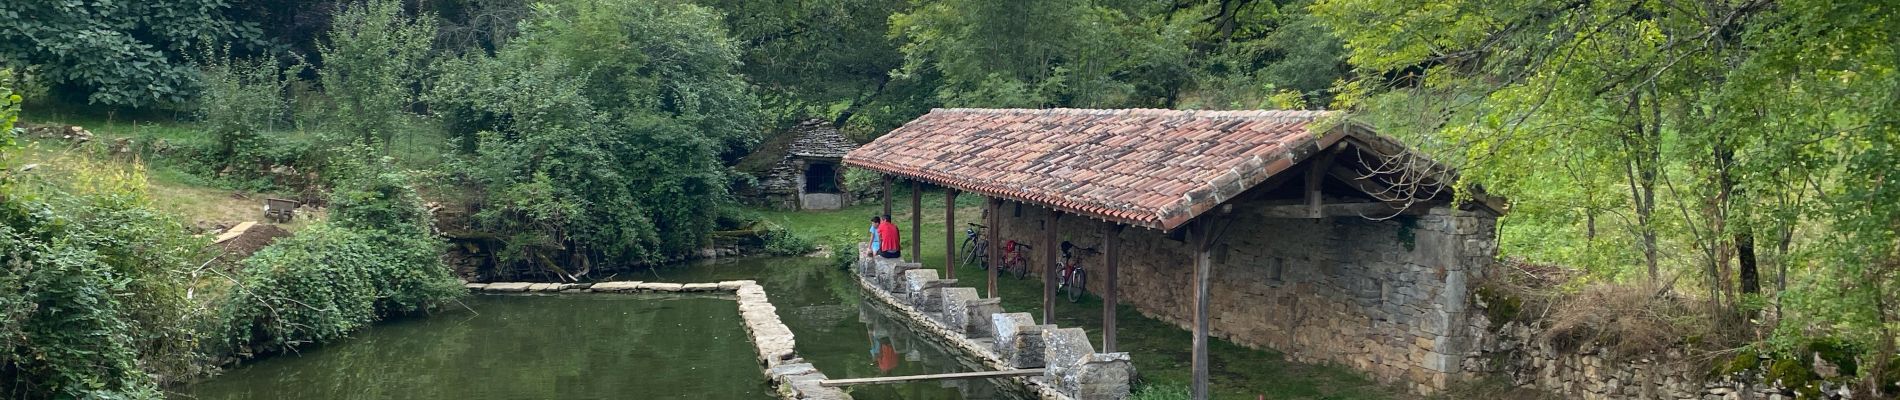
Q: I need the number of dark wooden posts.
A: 7